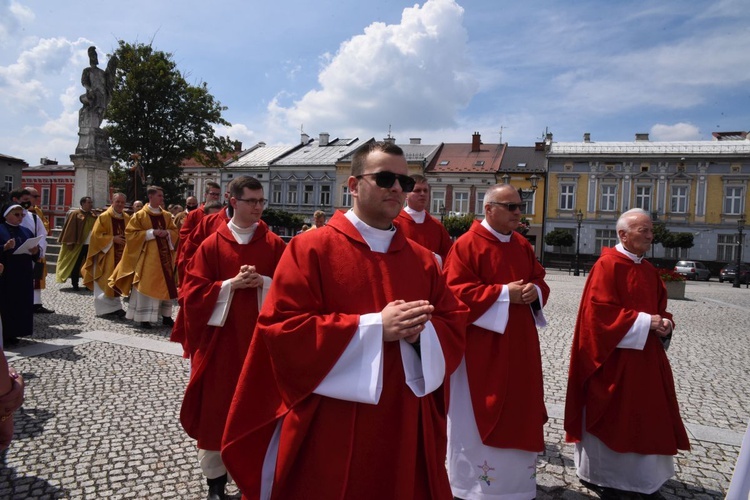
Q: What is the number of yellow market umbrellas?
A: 0